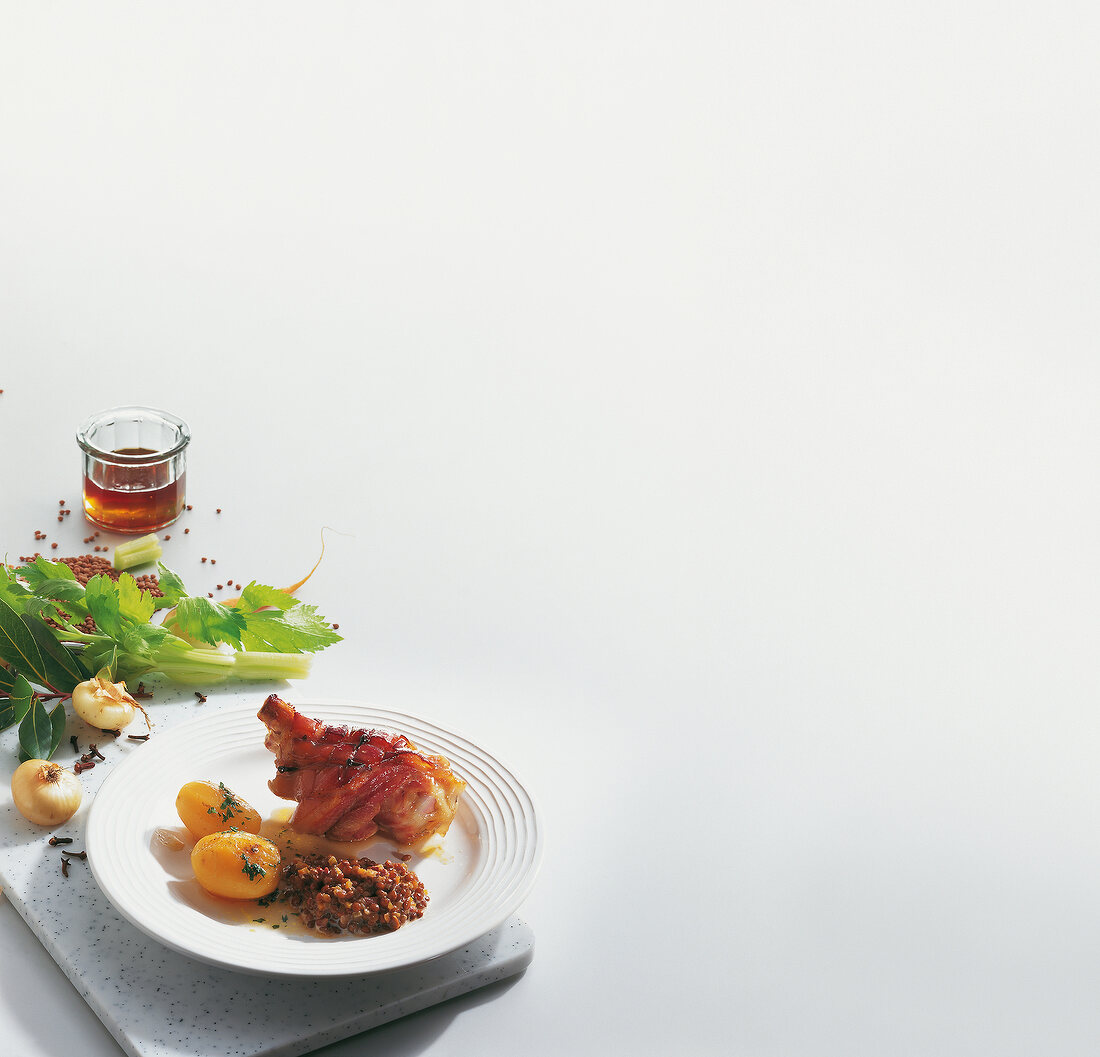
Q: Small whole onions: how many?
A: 2